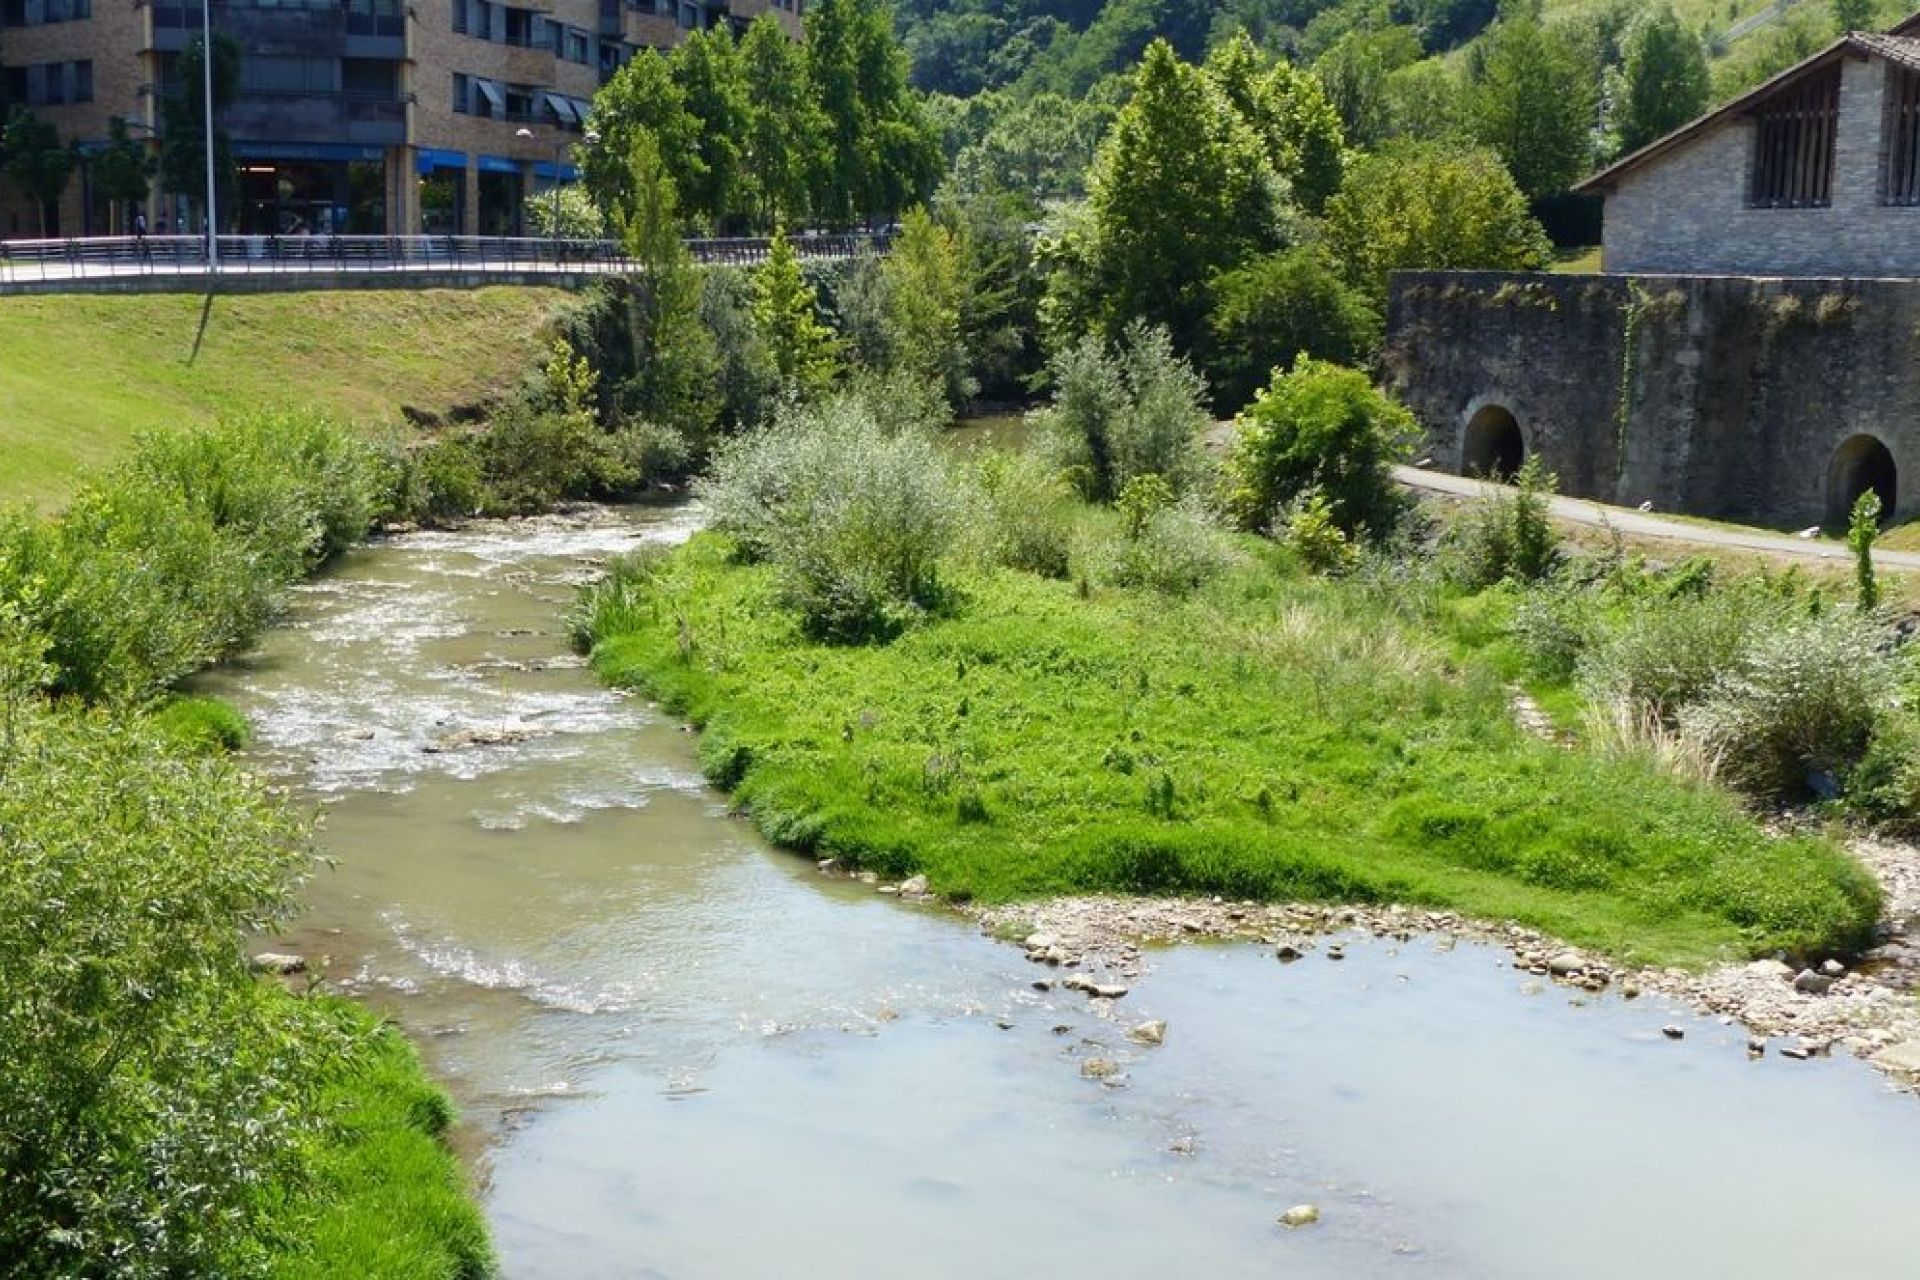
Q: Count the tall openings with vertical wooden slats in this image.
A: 2